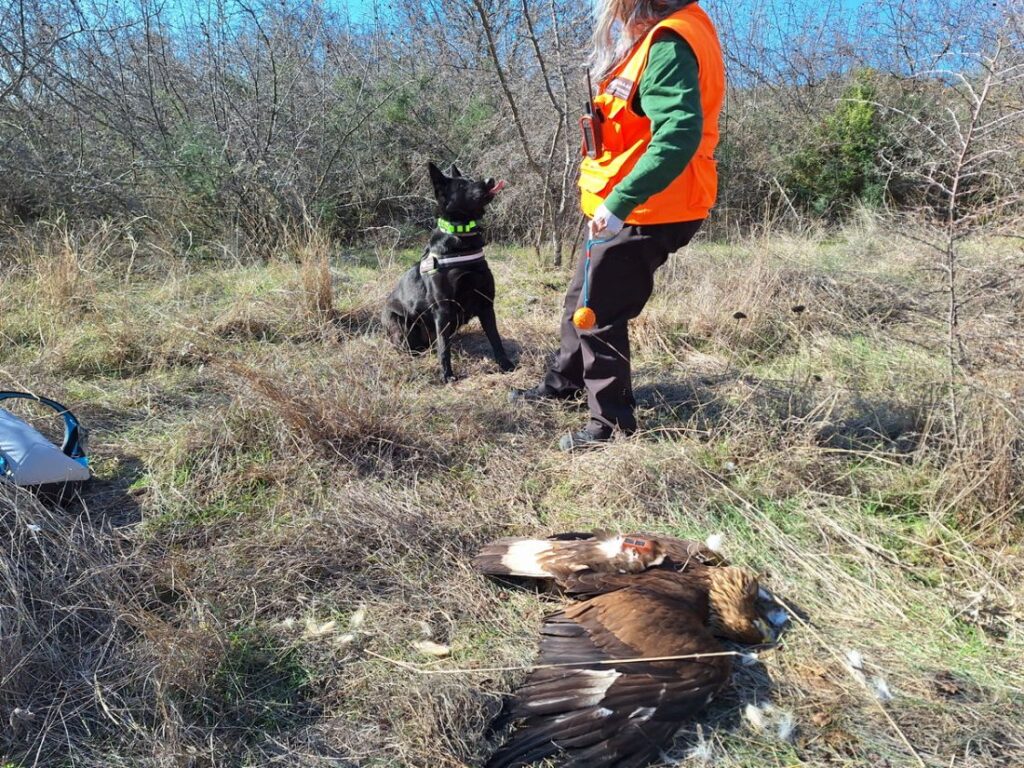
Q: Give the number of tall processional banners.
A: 0